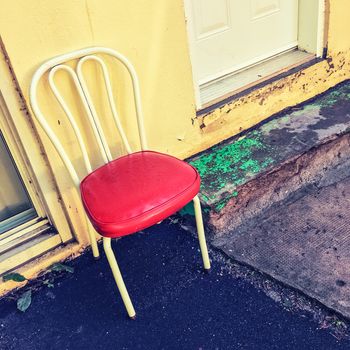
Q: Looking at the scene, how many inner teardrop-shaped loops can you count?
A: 2